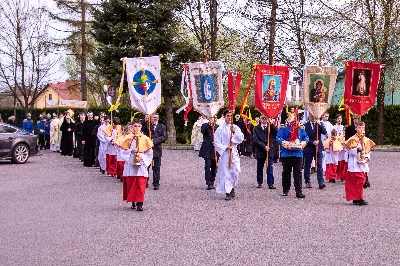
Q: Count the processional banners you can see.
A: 5